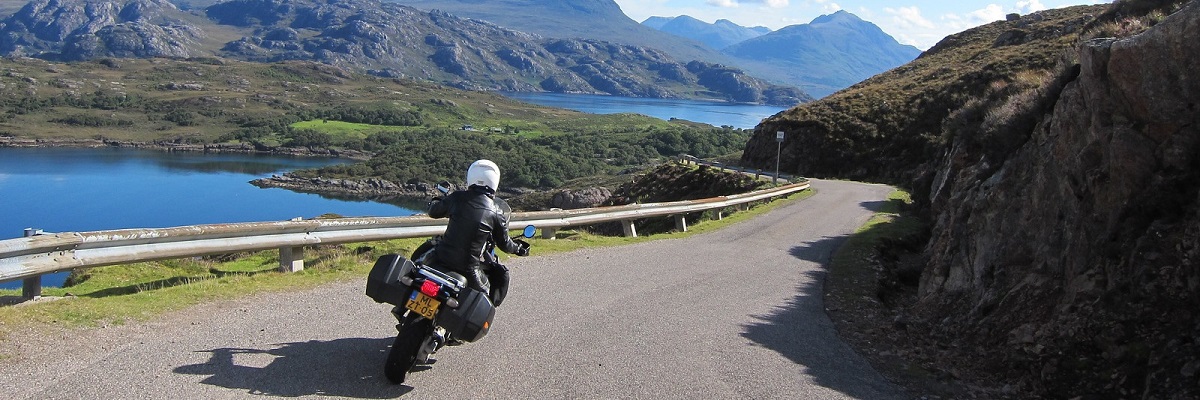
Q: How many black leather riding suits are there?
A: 1